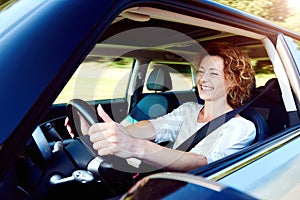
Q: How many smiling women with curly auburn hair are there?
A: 1